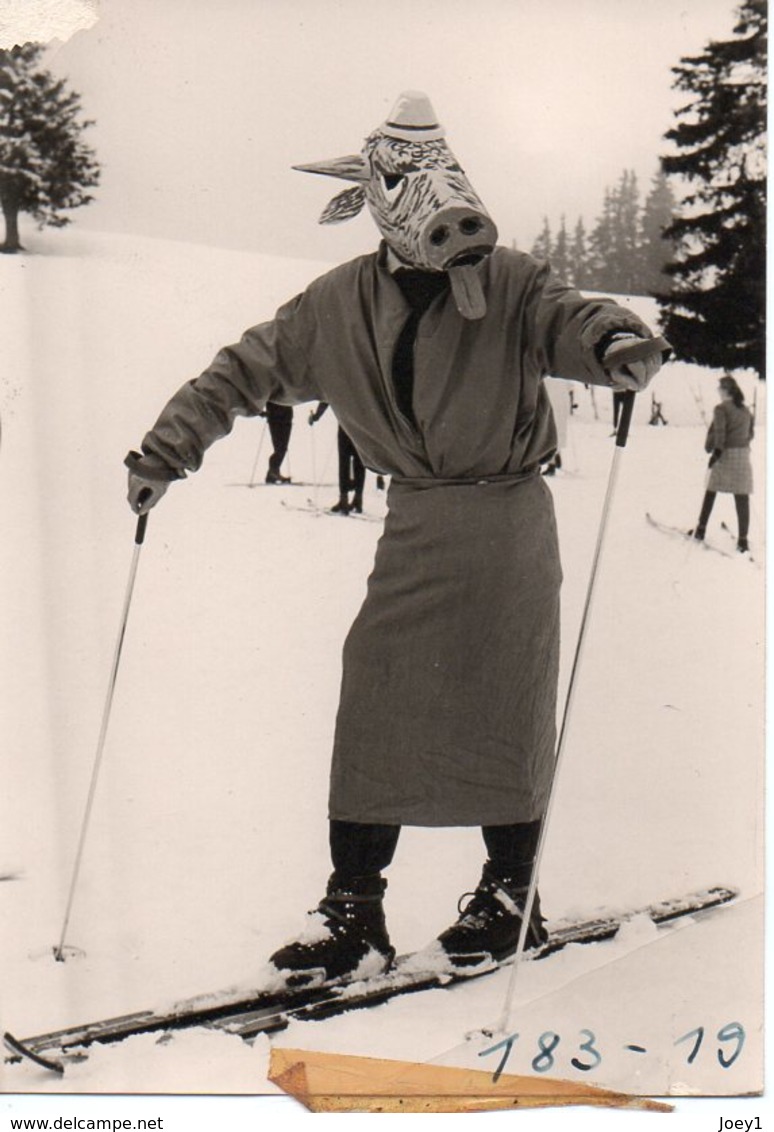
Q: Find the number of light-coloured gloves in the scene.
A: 2